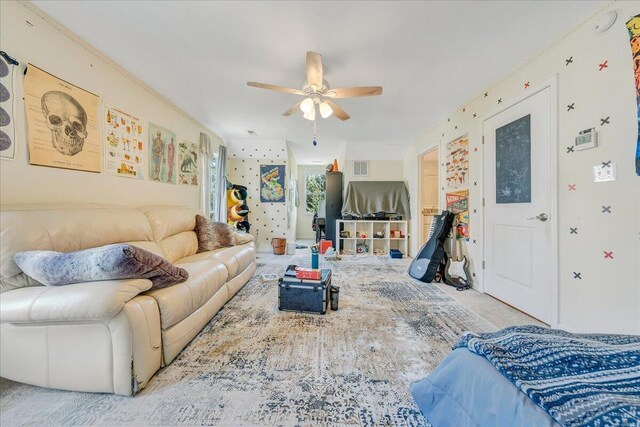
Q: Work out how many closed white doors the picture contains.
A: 1